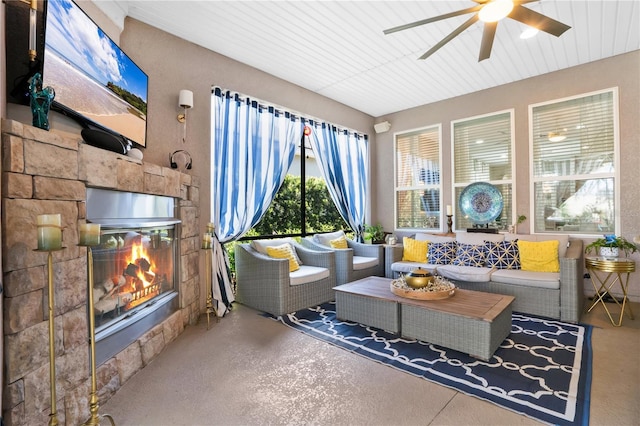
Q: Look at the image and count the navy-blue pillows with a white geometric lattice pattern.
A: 3